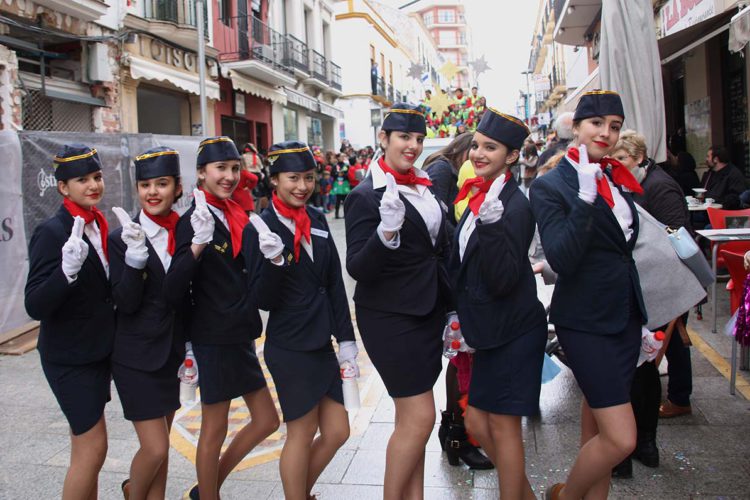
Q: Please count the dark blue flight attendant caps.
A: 7